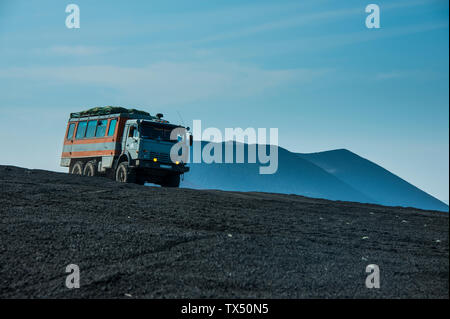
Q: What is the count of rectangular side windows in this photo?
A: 5